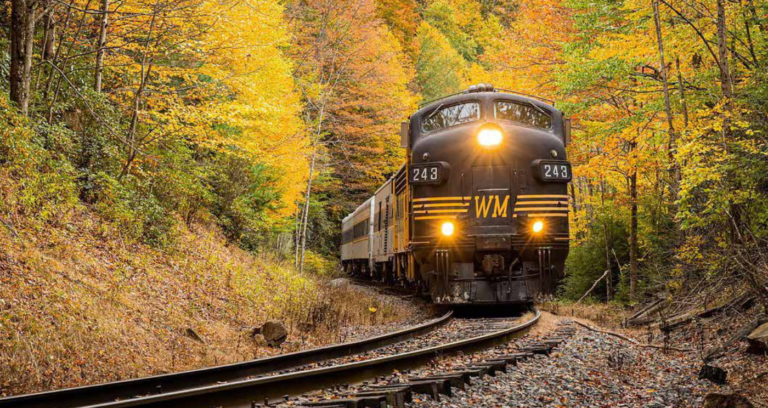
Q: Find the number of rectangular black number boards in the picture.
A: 2